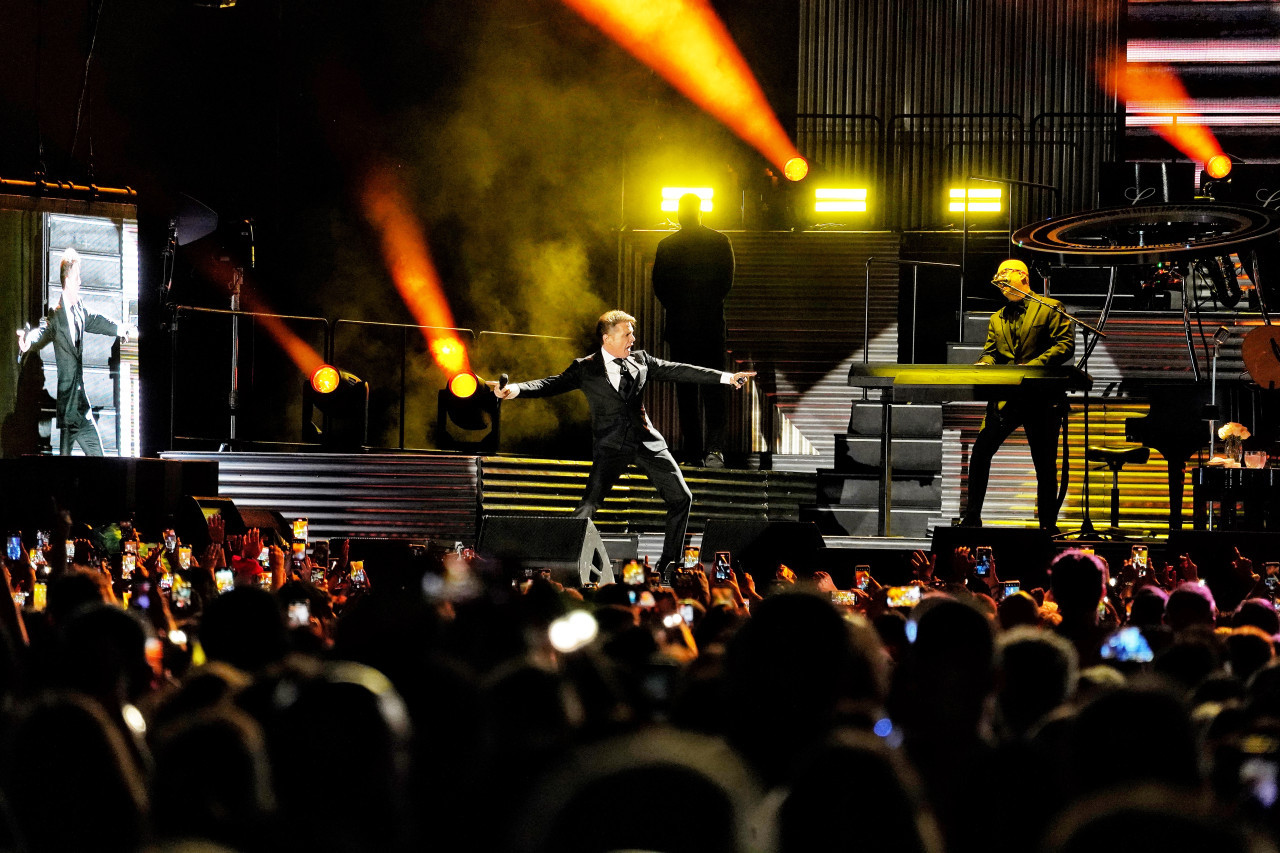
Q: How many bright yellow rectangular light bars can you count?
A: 3